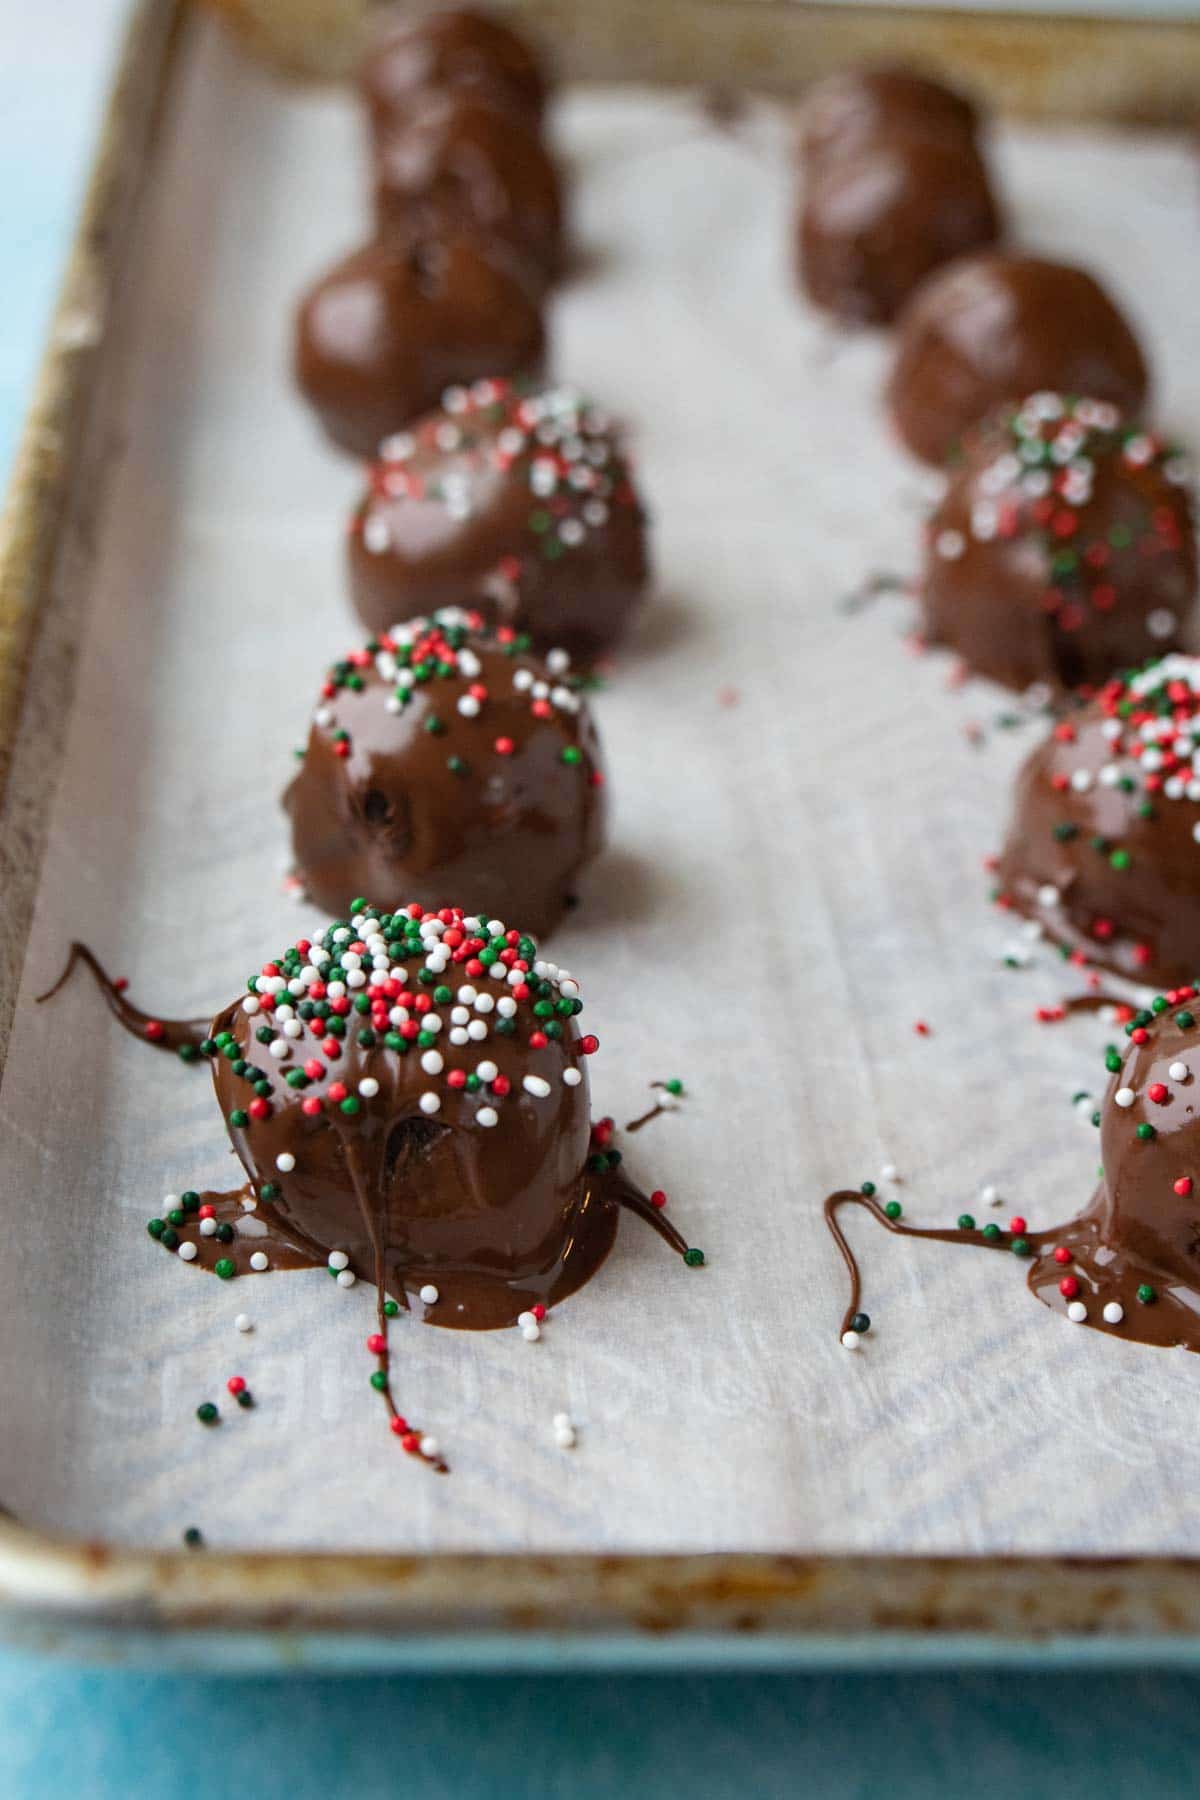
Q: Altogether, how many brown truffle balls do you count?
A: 12